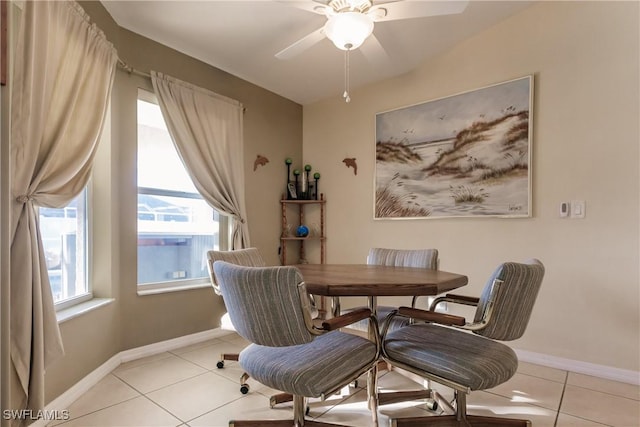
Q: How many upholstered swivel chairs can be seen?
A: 4